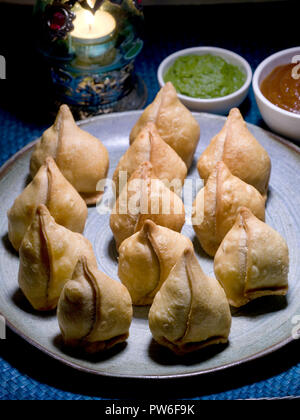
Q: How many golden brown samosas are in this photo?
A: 12